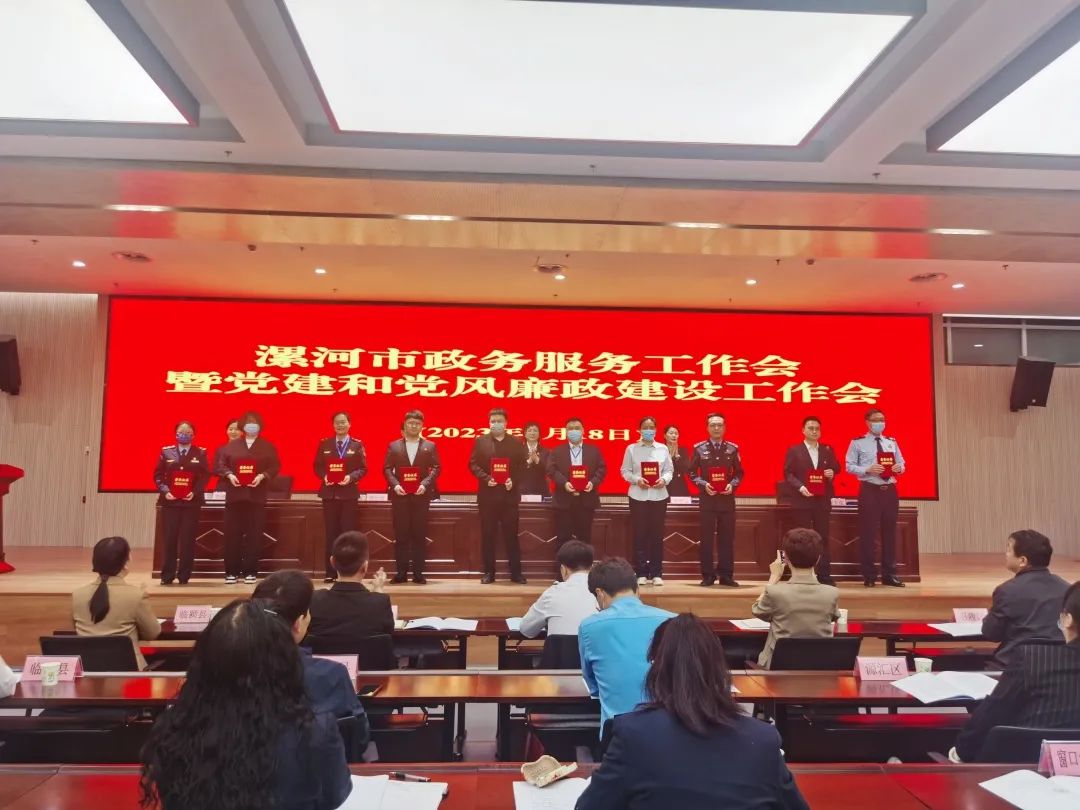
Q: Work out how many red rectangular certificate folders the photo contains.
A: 10